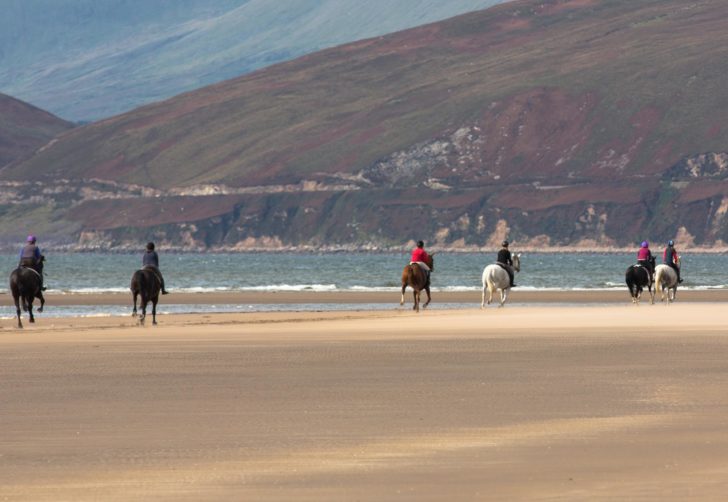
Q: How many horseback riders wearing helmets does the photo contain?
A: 6